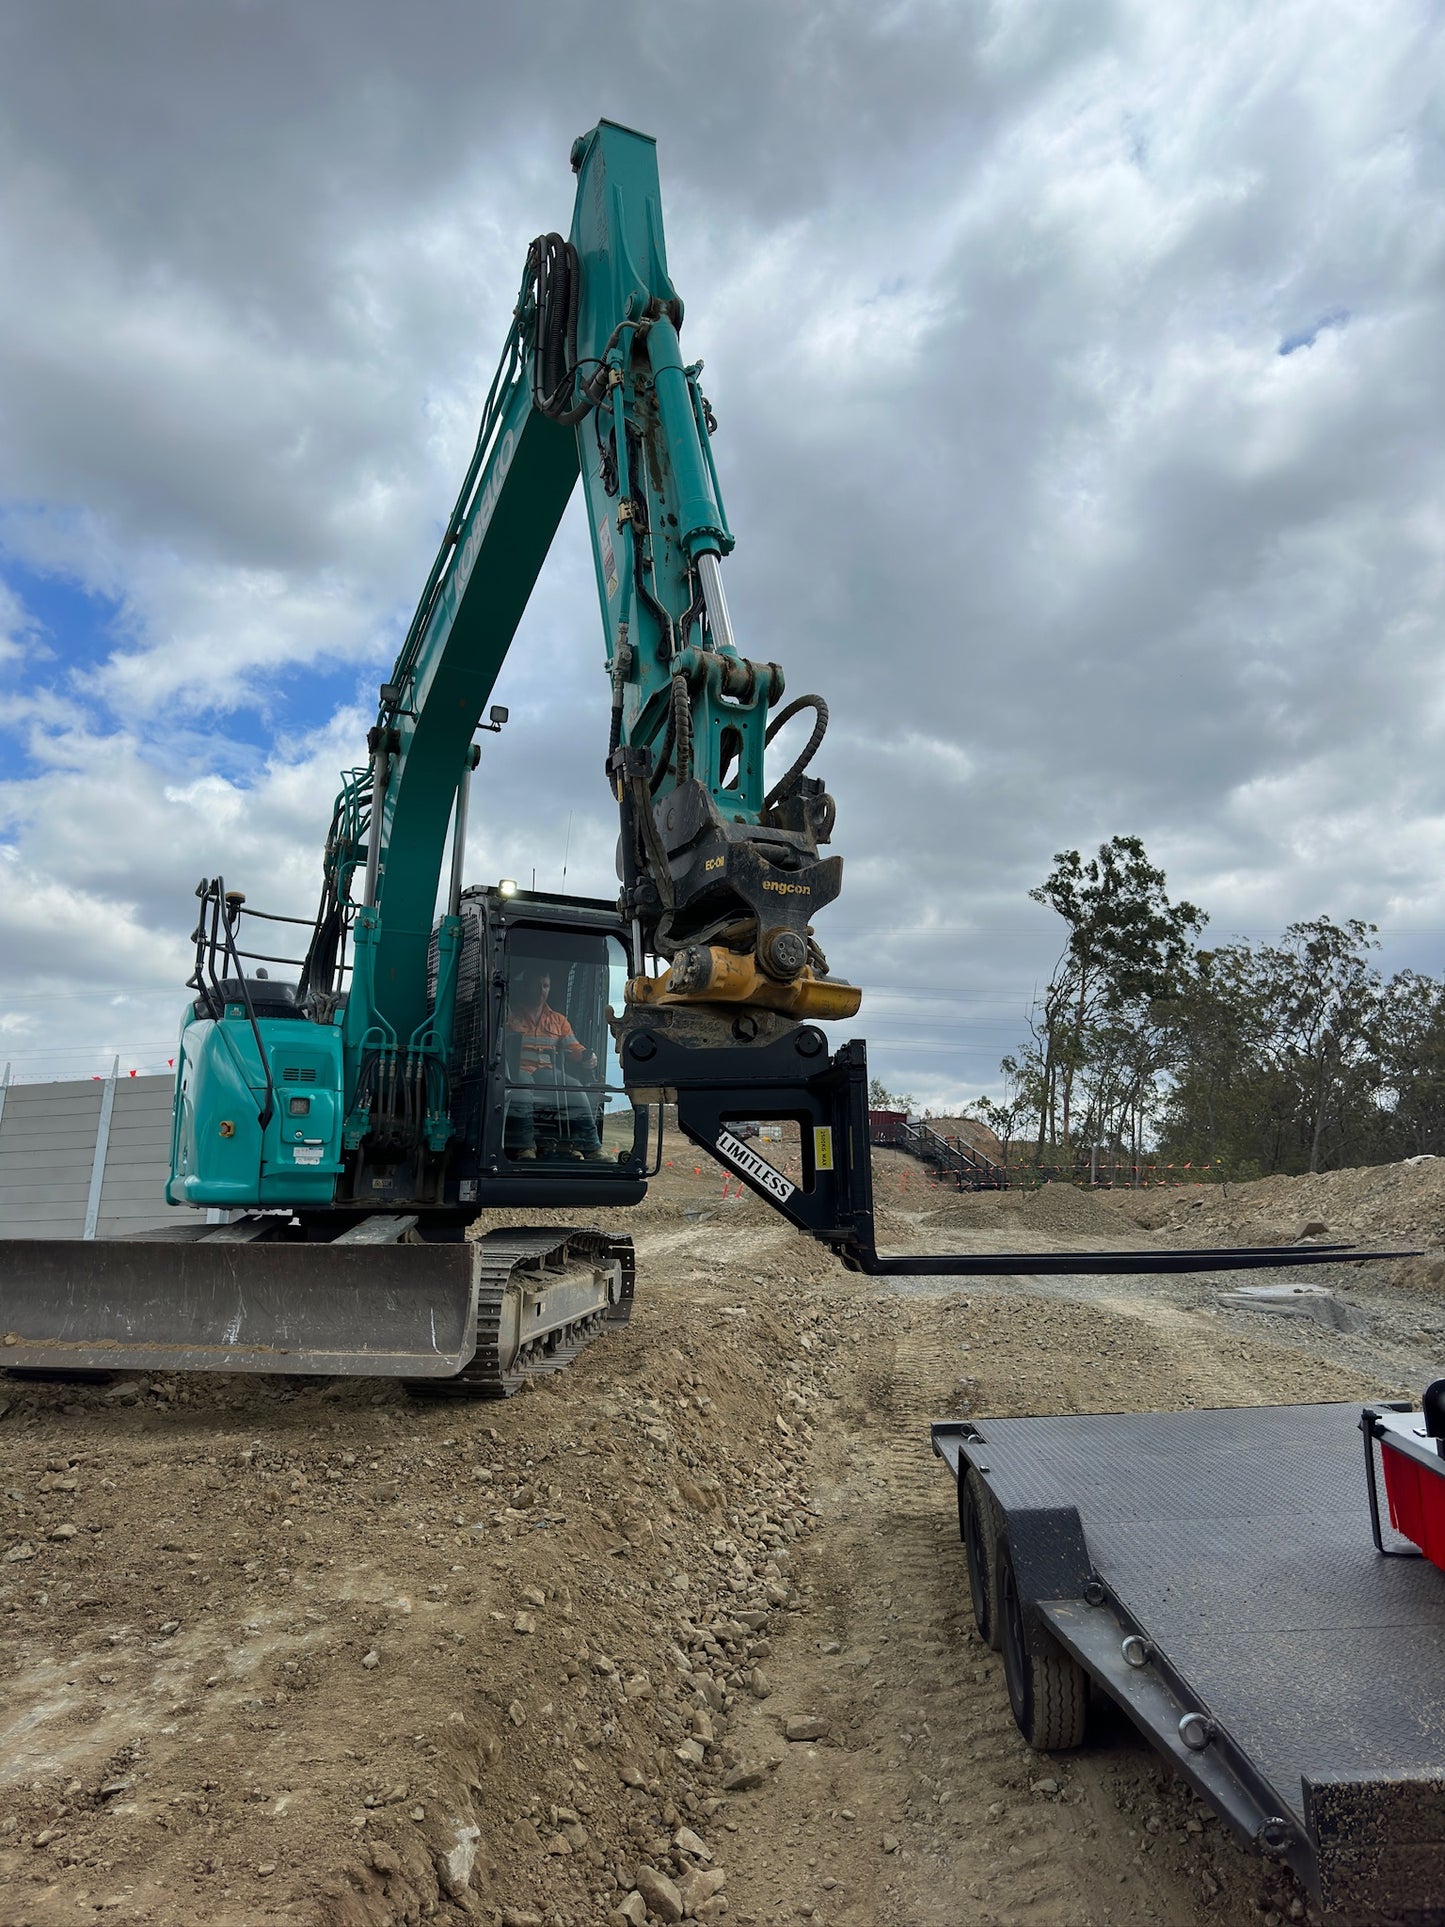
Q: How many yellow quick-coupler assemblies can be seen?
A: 1